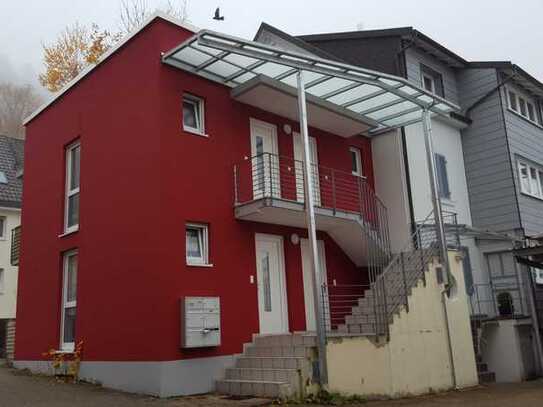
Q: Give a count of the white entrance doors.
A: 4